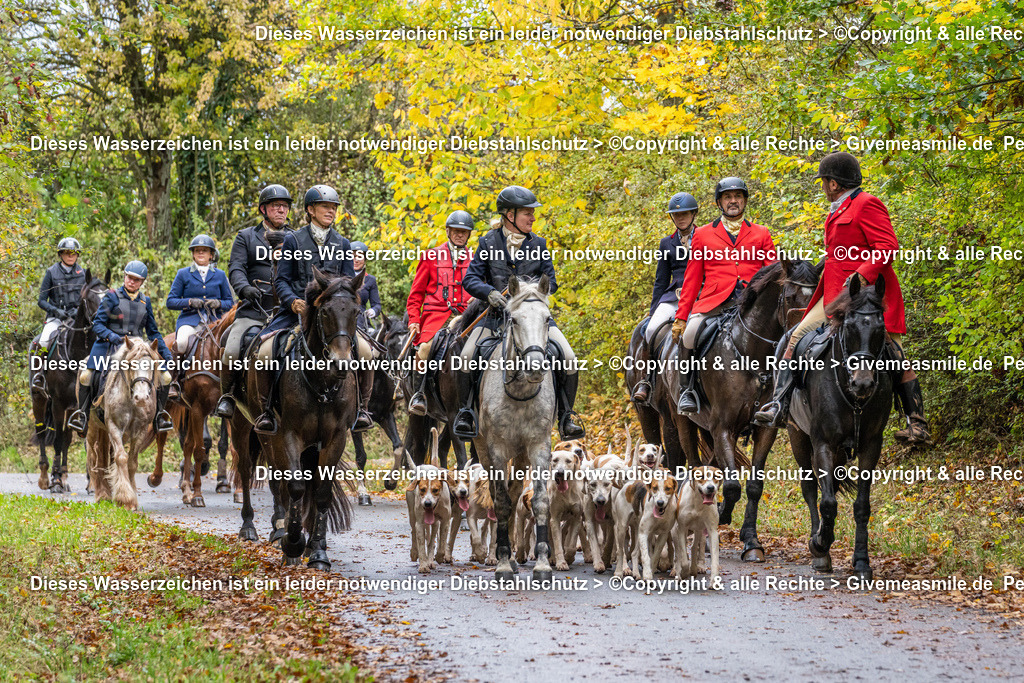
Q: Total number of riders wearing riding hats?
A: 11